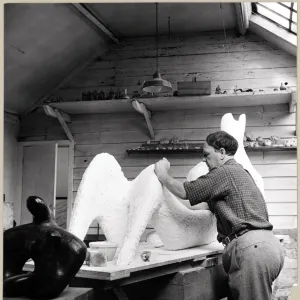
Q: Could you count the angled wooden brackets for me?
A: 2